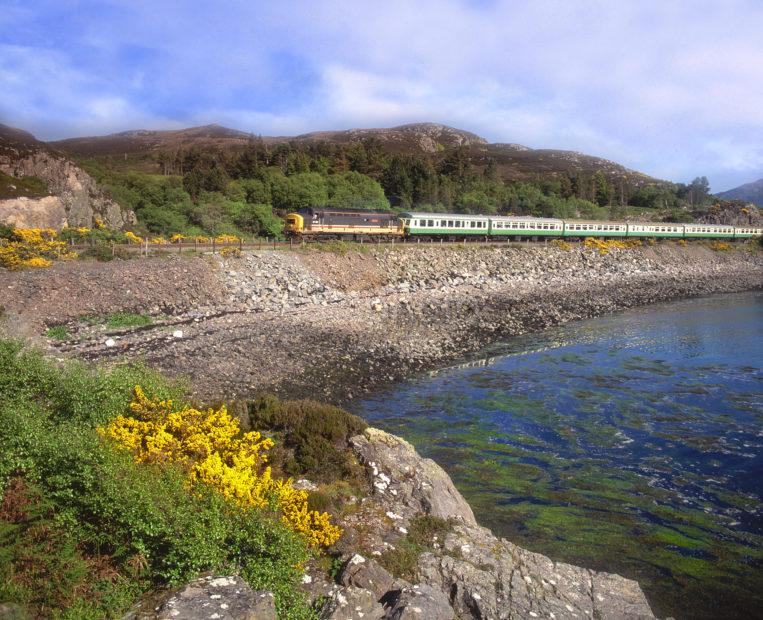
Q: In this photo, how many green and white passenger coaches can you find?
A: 6